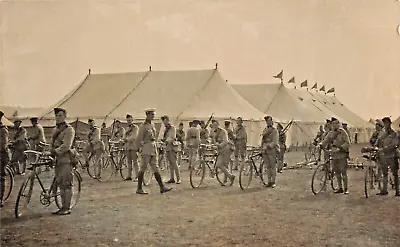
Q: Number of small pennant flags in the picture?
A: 6